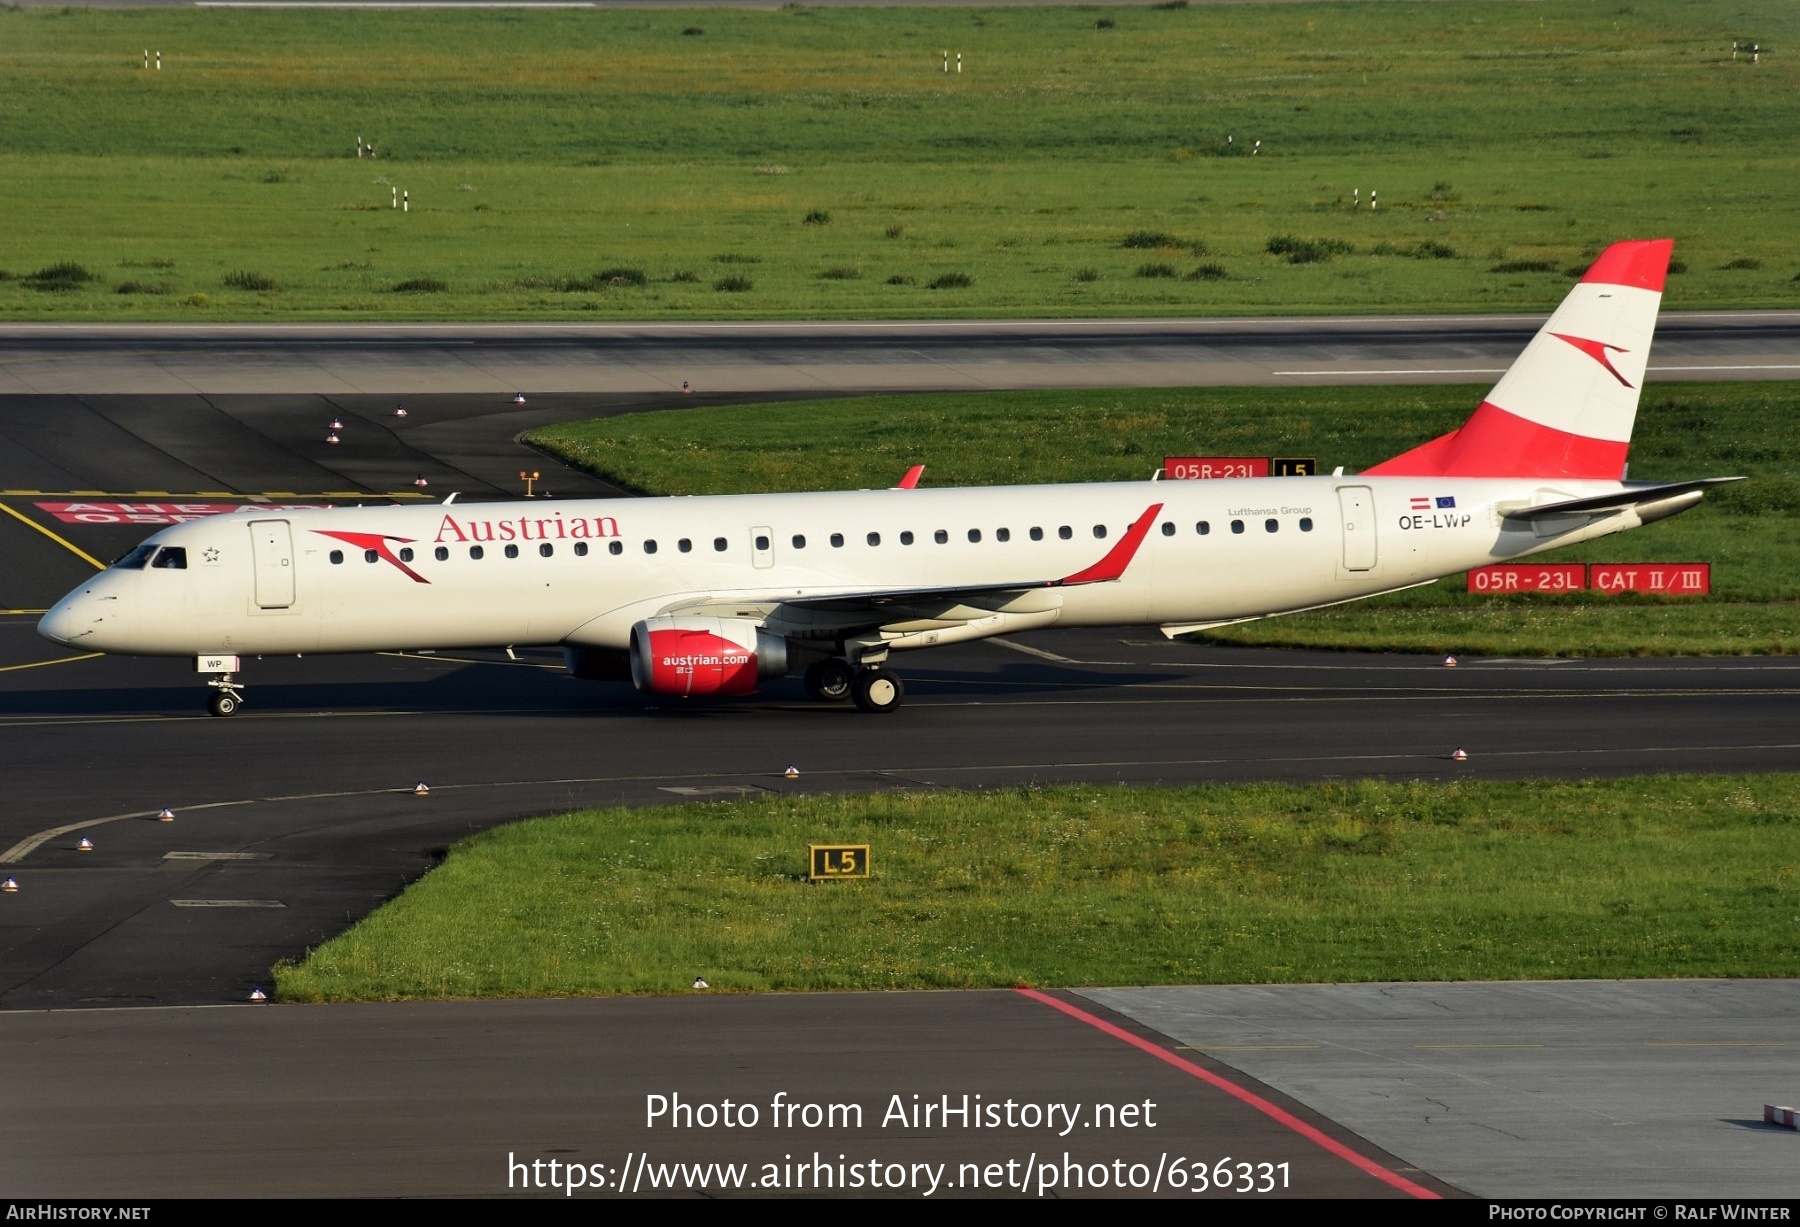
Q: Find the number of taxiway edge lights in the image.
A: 15